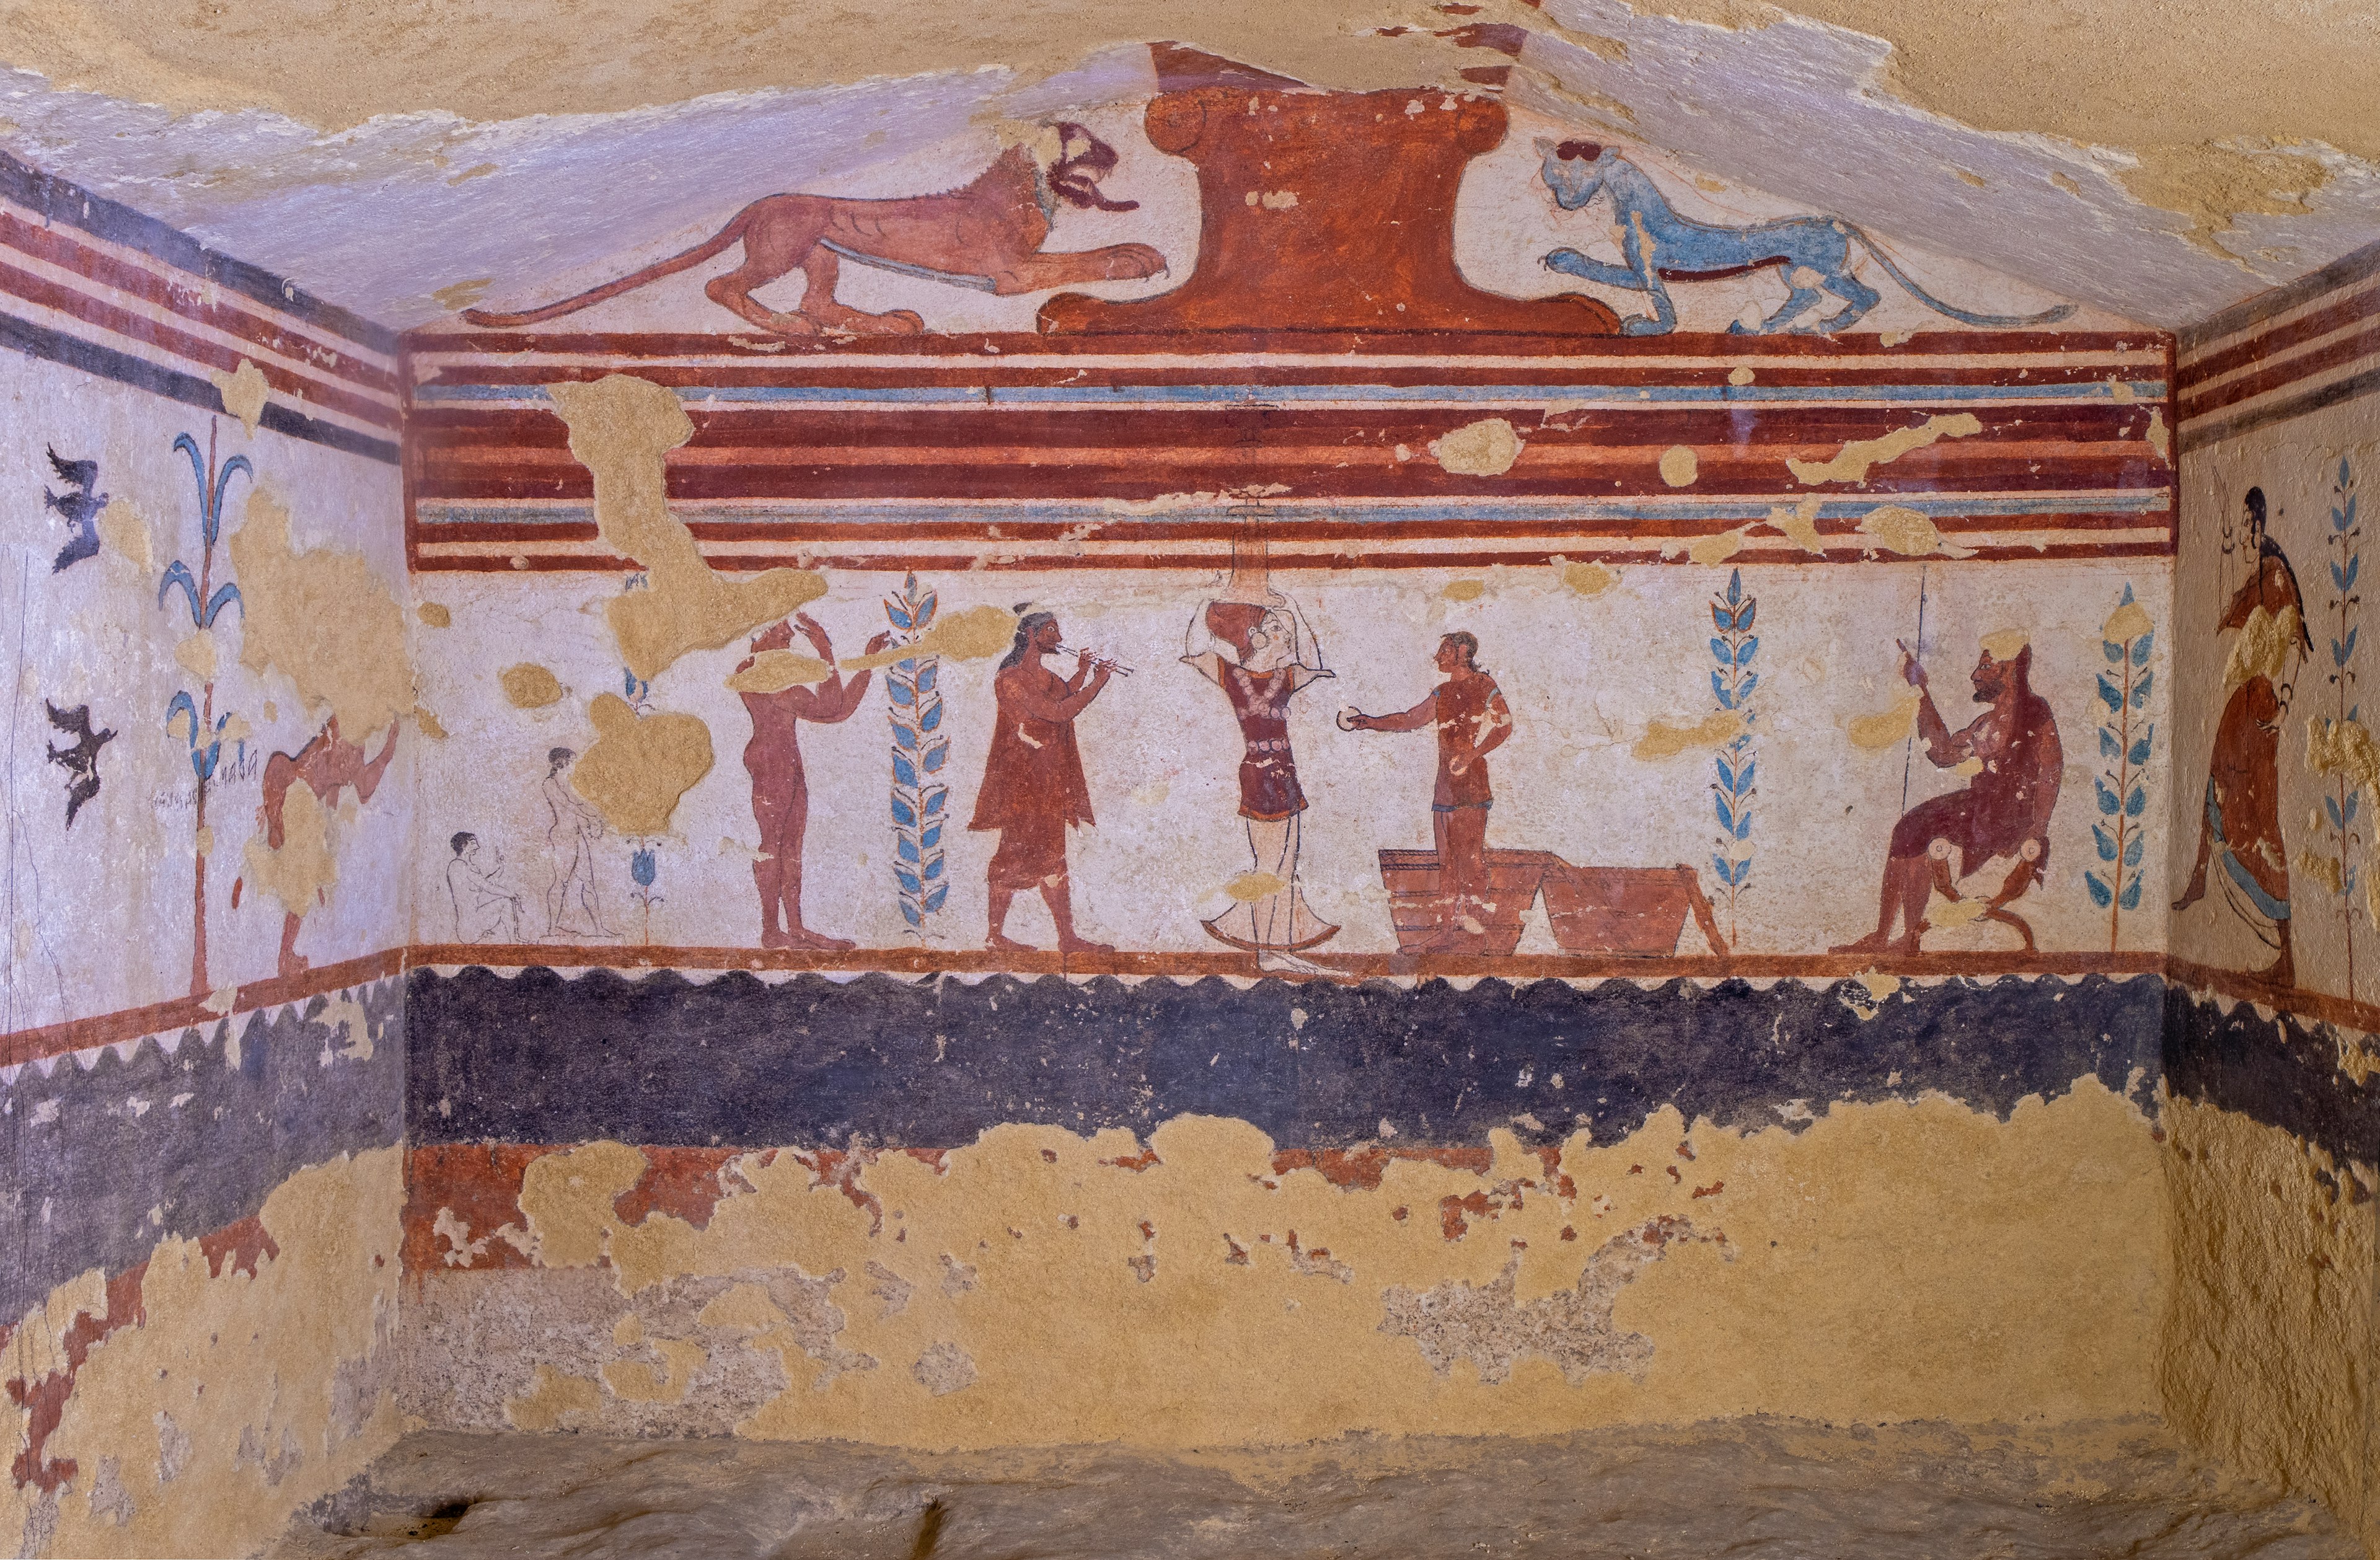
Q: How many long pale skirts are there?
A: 1